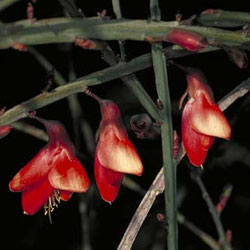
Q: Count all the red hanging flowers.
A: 3